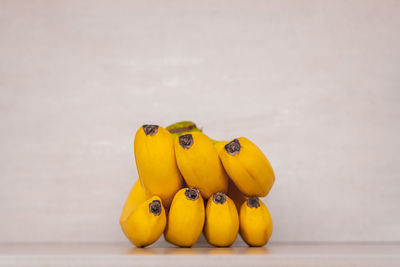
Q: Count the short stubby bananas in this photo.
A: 7